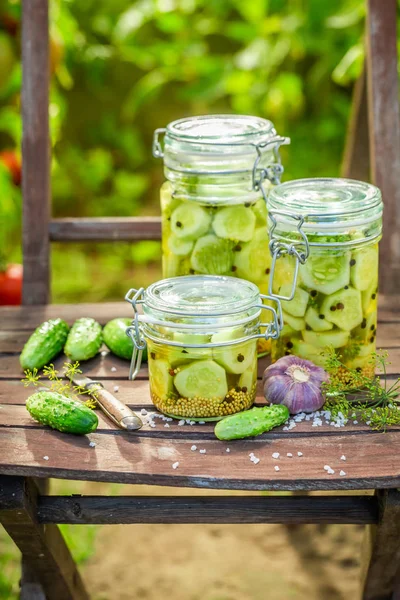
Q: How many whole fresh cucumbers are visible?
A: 5